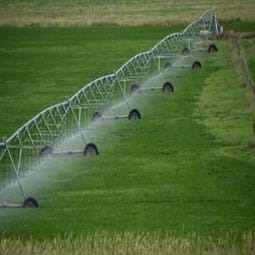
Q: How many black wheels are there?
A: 11